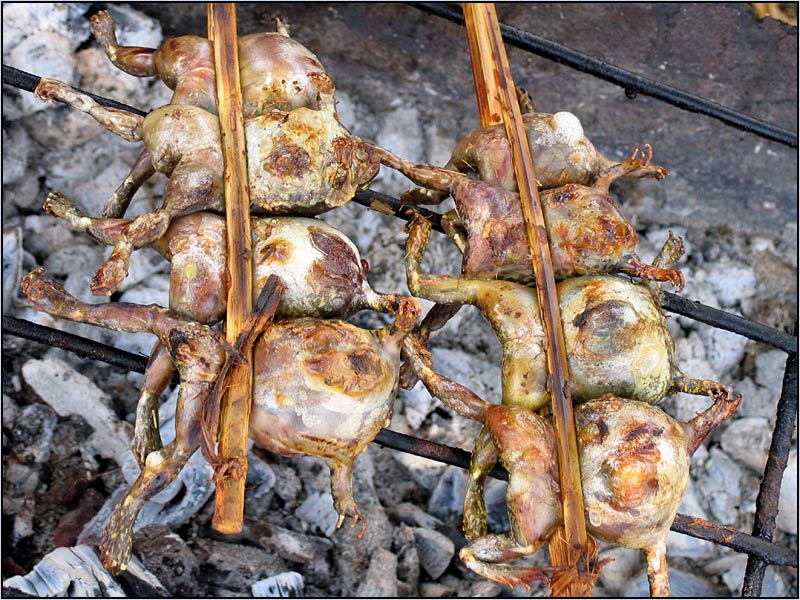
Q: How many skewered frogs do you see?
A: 8